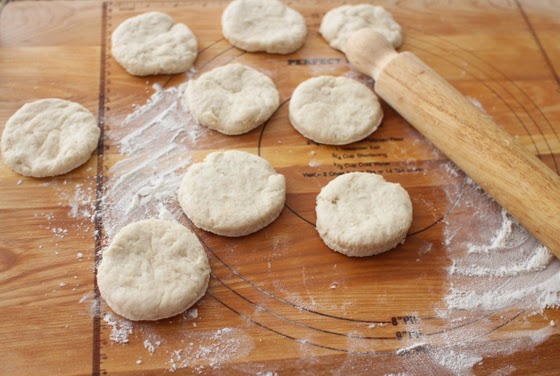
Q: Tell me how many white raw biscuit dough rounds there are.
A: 9